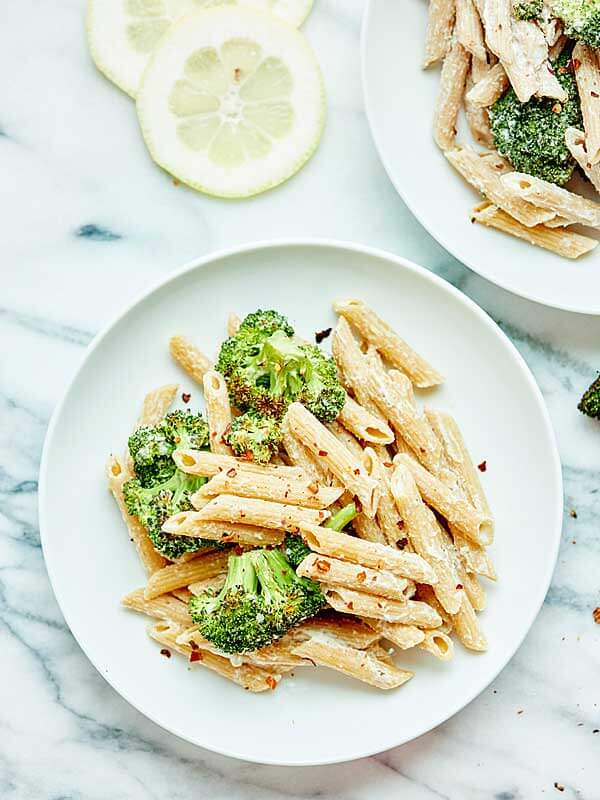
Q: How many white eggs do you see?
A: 0